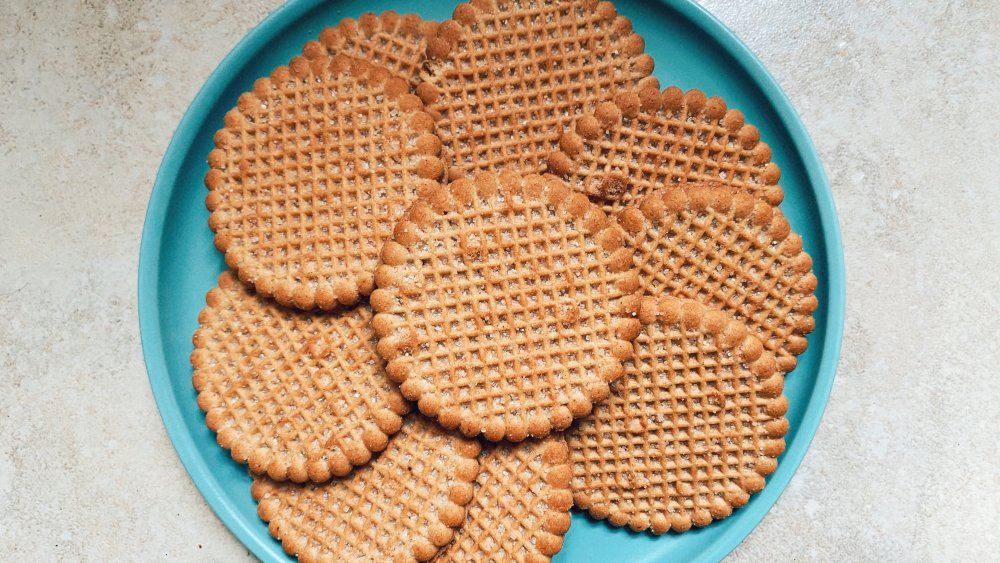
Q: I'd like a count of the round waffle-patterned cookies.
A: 10